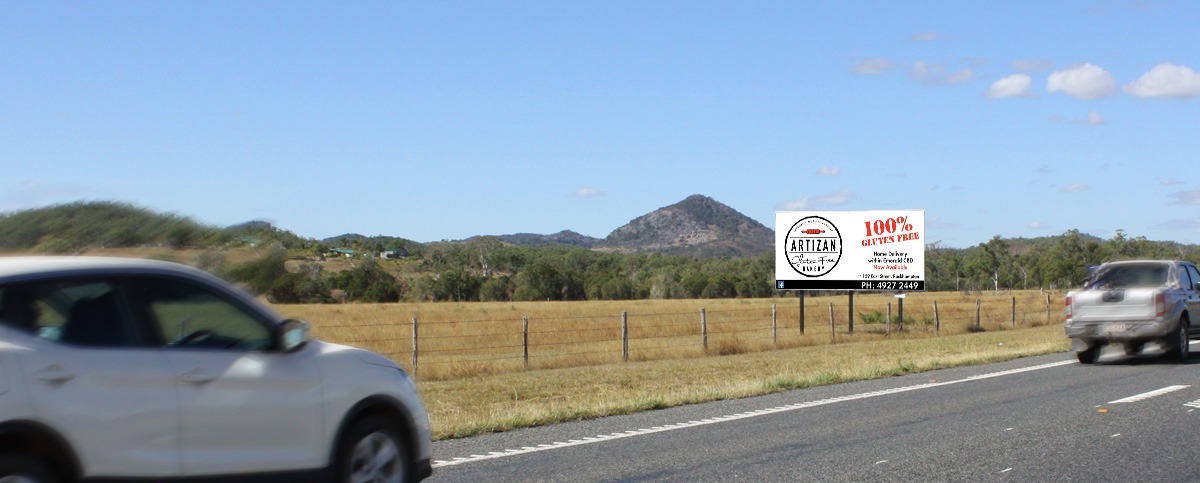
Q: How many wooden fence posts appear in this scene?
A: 11